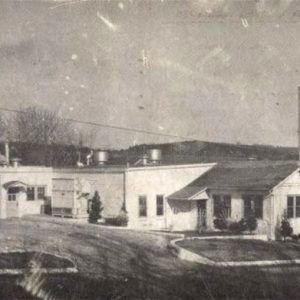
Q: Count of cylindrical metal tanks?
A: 2